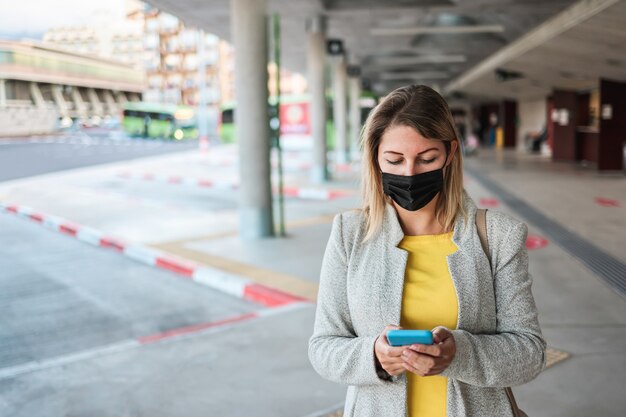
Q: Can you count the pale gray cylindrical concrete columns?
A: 4